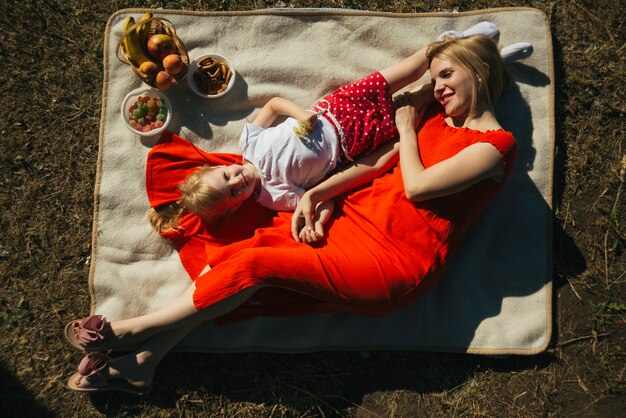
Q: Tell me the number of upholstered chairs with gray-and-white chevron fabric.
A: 0